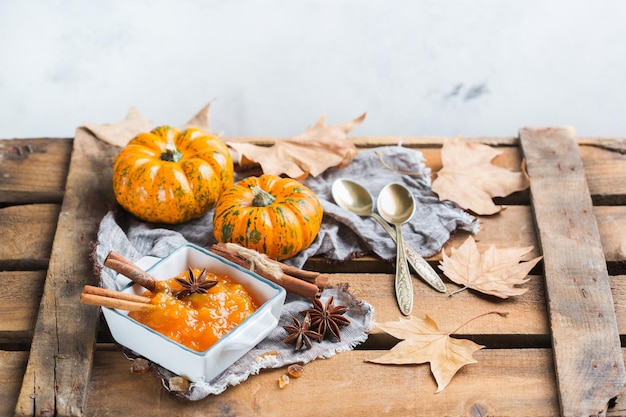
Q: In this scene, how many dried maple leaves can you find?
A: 5